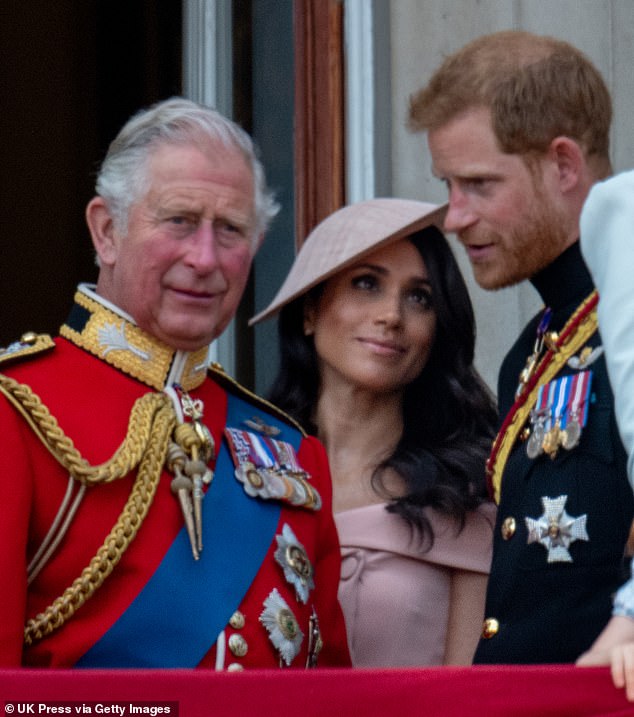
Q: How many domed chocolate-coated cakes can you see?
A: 0